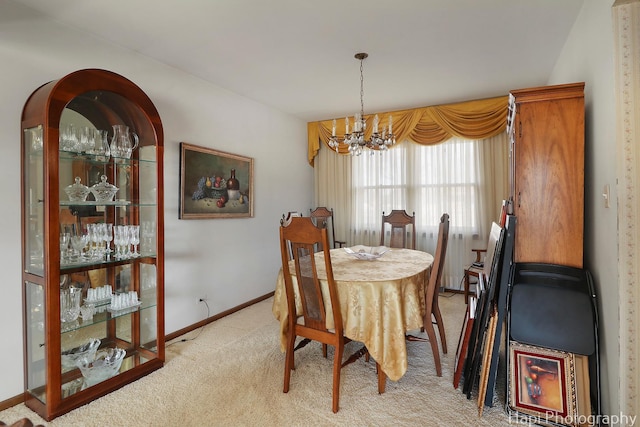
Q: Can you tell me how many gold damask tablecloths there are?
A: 1